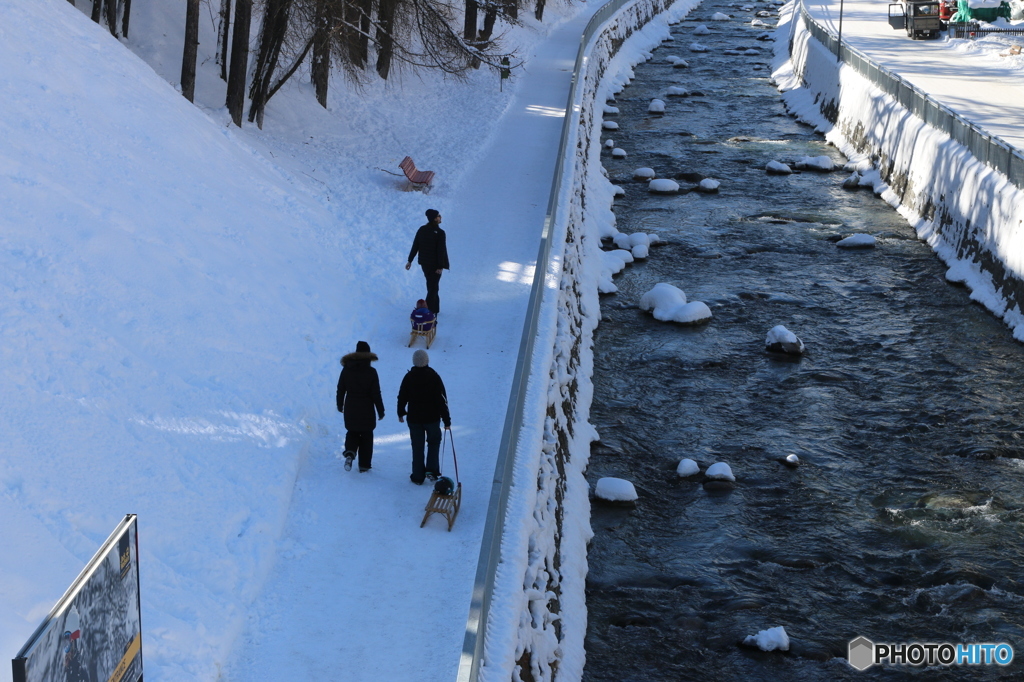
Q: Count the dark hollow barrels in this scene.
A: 0